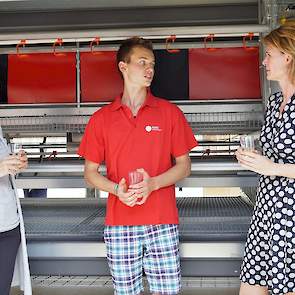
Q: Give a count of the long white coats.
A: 1